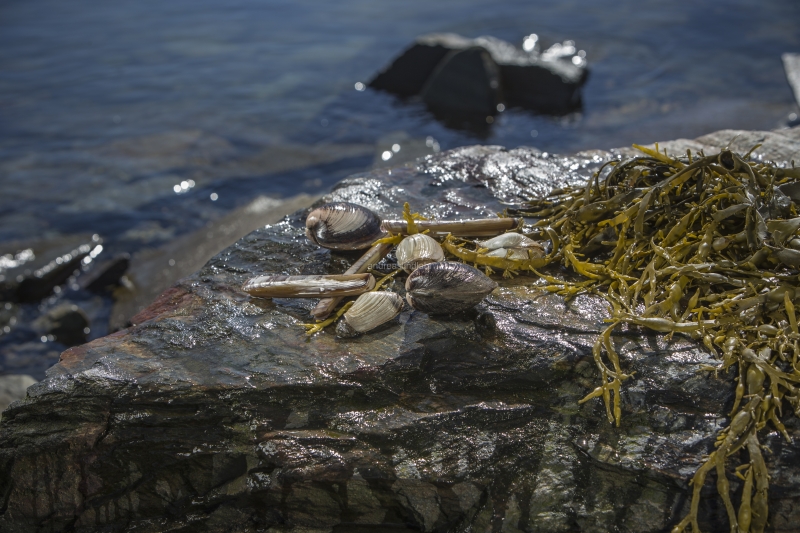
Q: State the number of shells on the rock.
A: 8